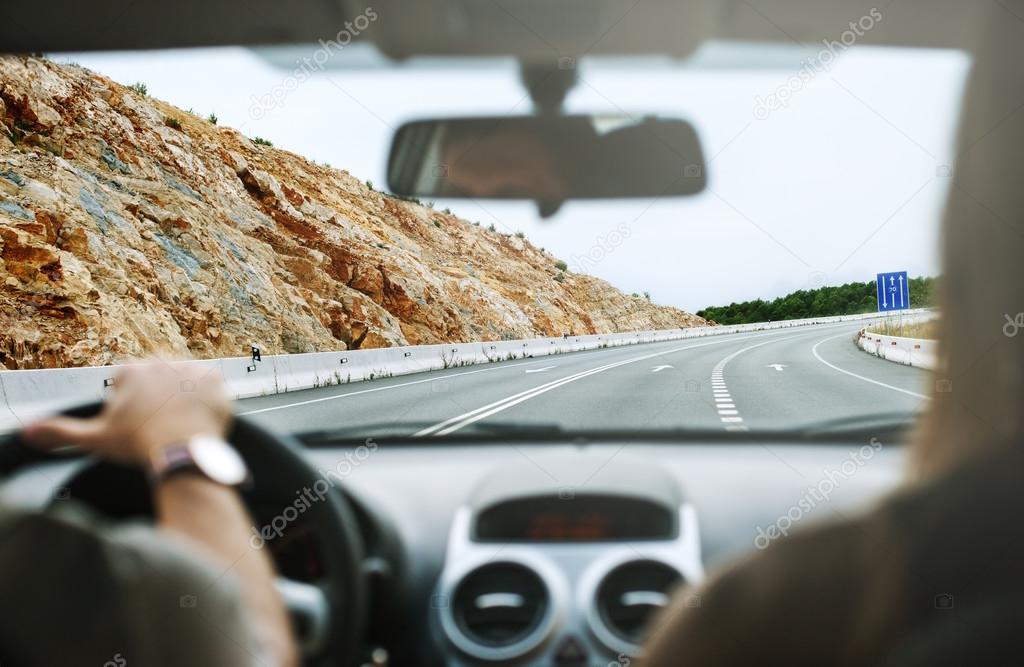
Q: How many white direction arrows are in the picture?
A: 6